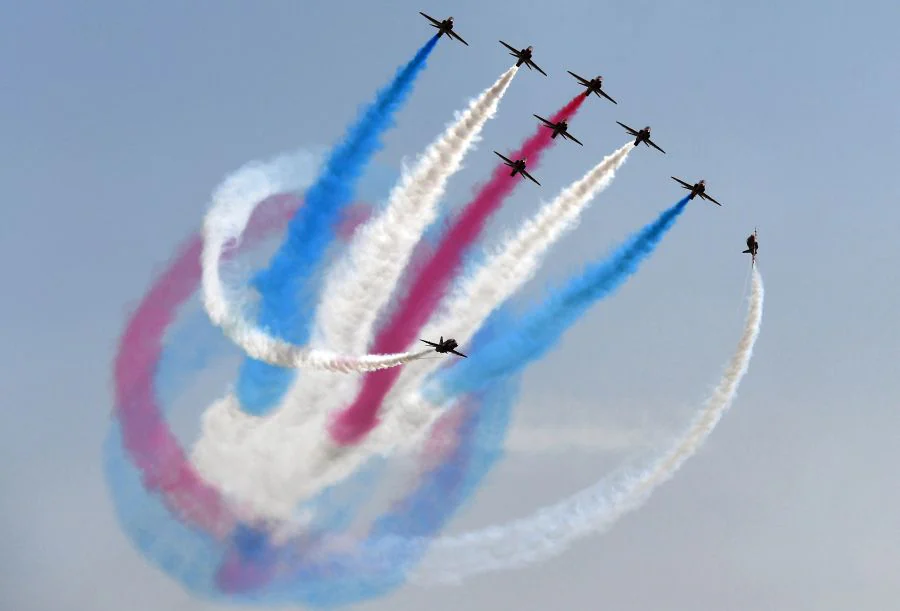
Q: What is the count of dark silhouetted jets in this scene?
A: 9